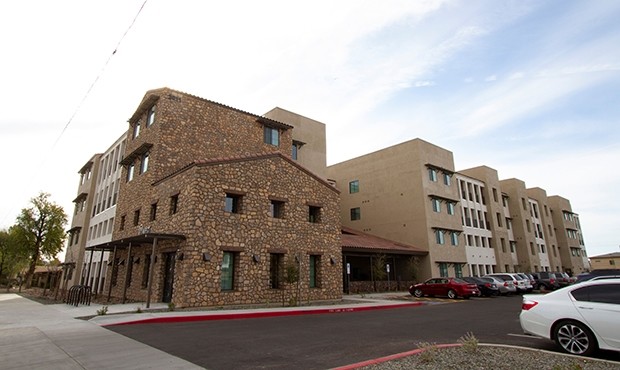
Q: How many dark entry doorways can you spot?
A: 1